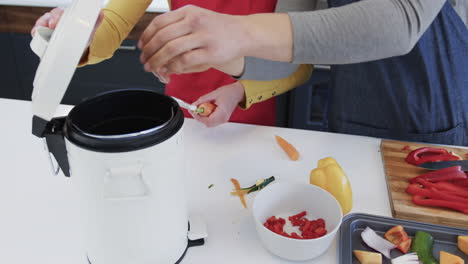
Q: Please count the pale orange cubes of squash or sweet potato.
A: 3